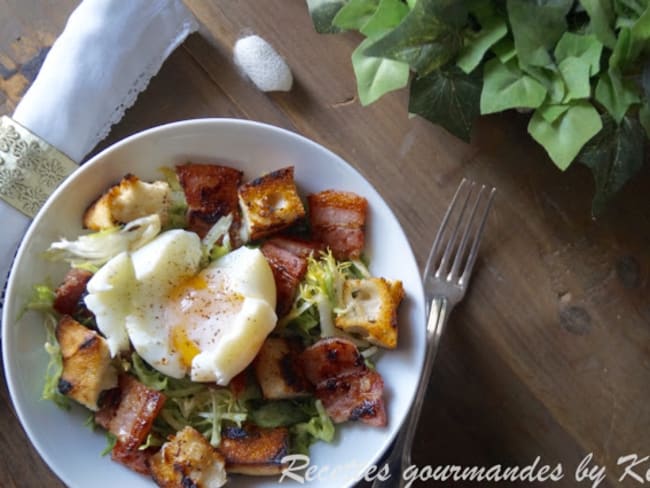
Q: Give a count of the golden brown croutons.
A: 7